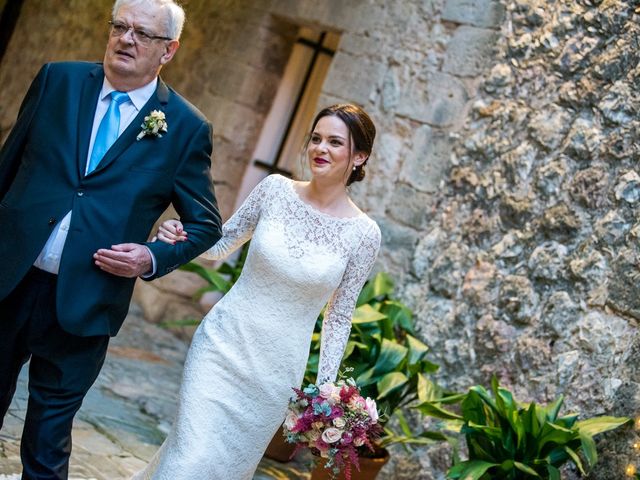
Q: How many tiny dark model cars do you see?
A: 0